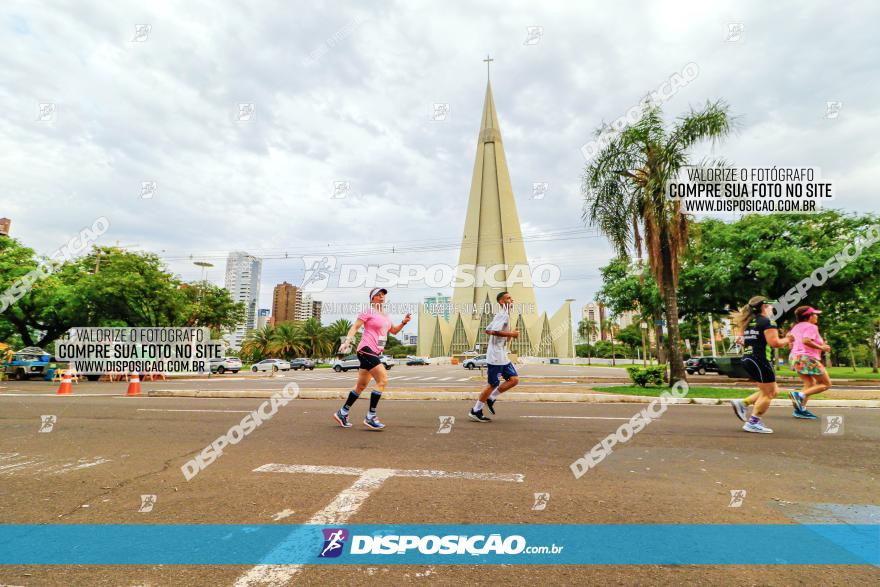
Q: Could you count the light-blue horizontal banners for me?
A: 1